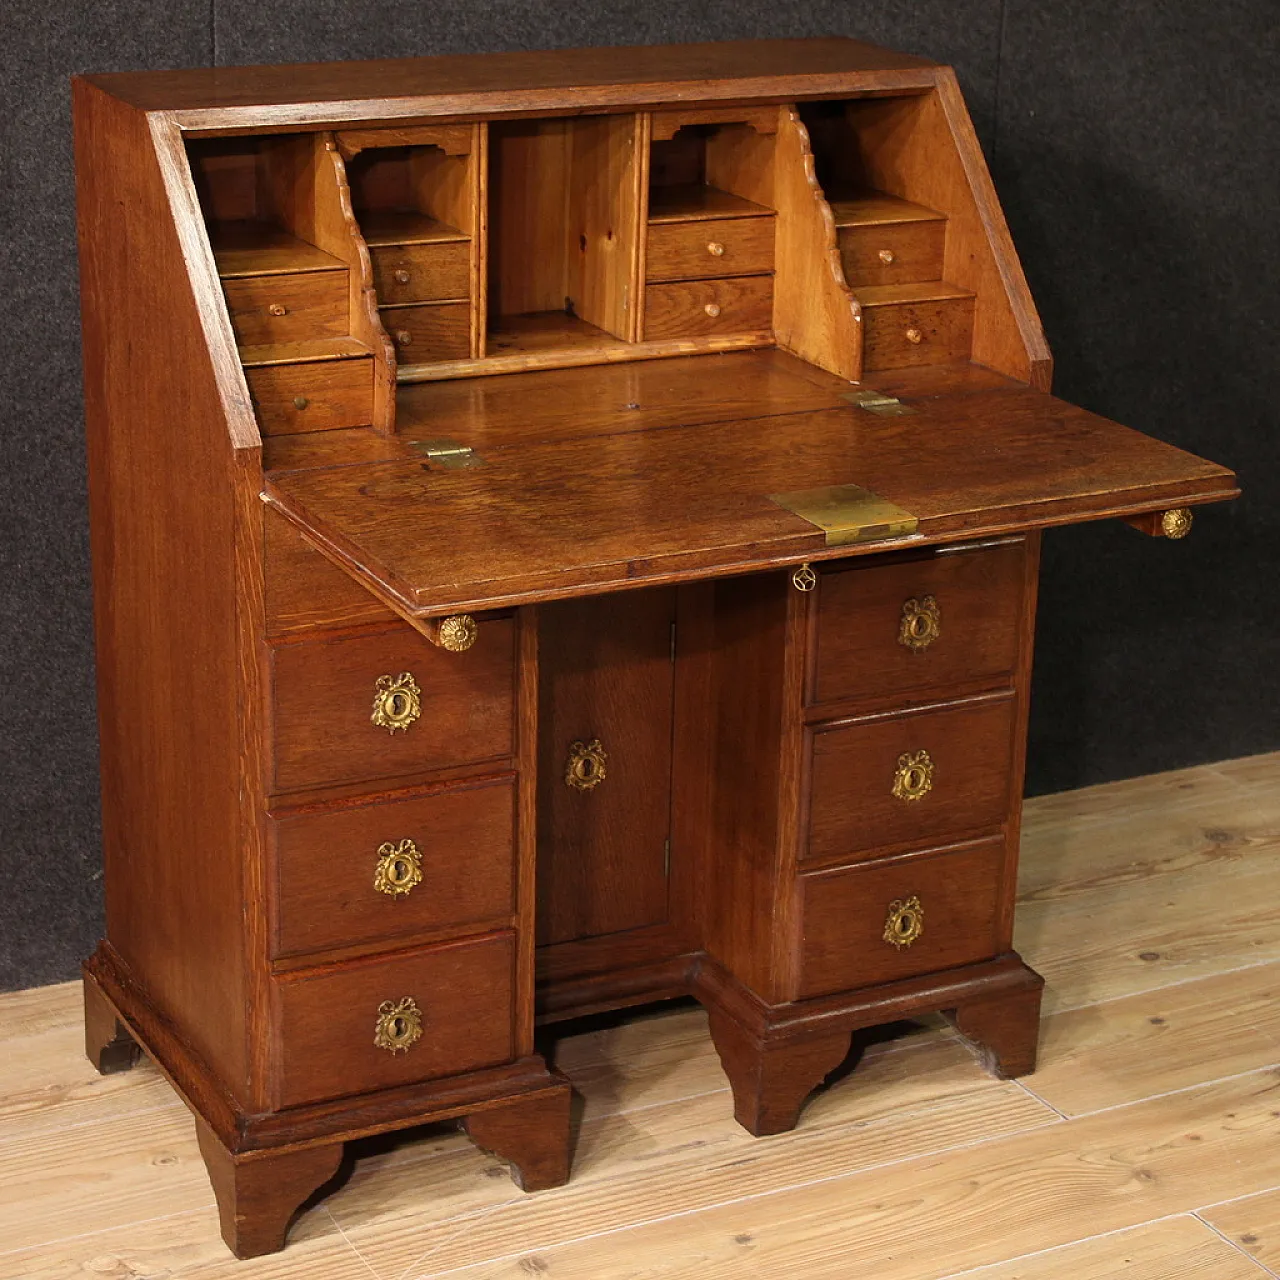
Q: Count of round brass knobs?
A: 2